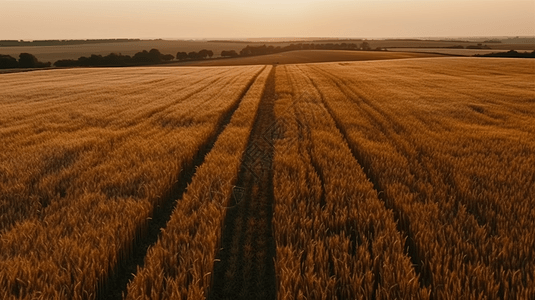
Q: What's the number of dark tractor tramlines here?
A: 3